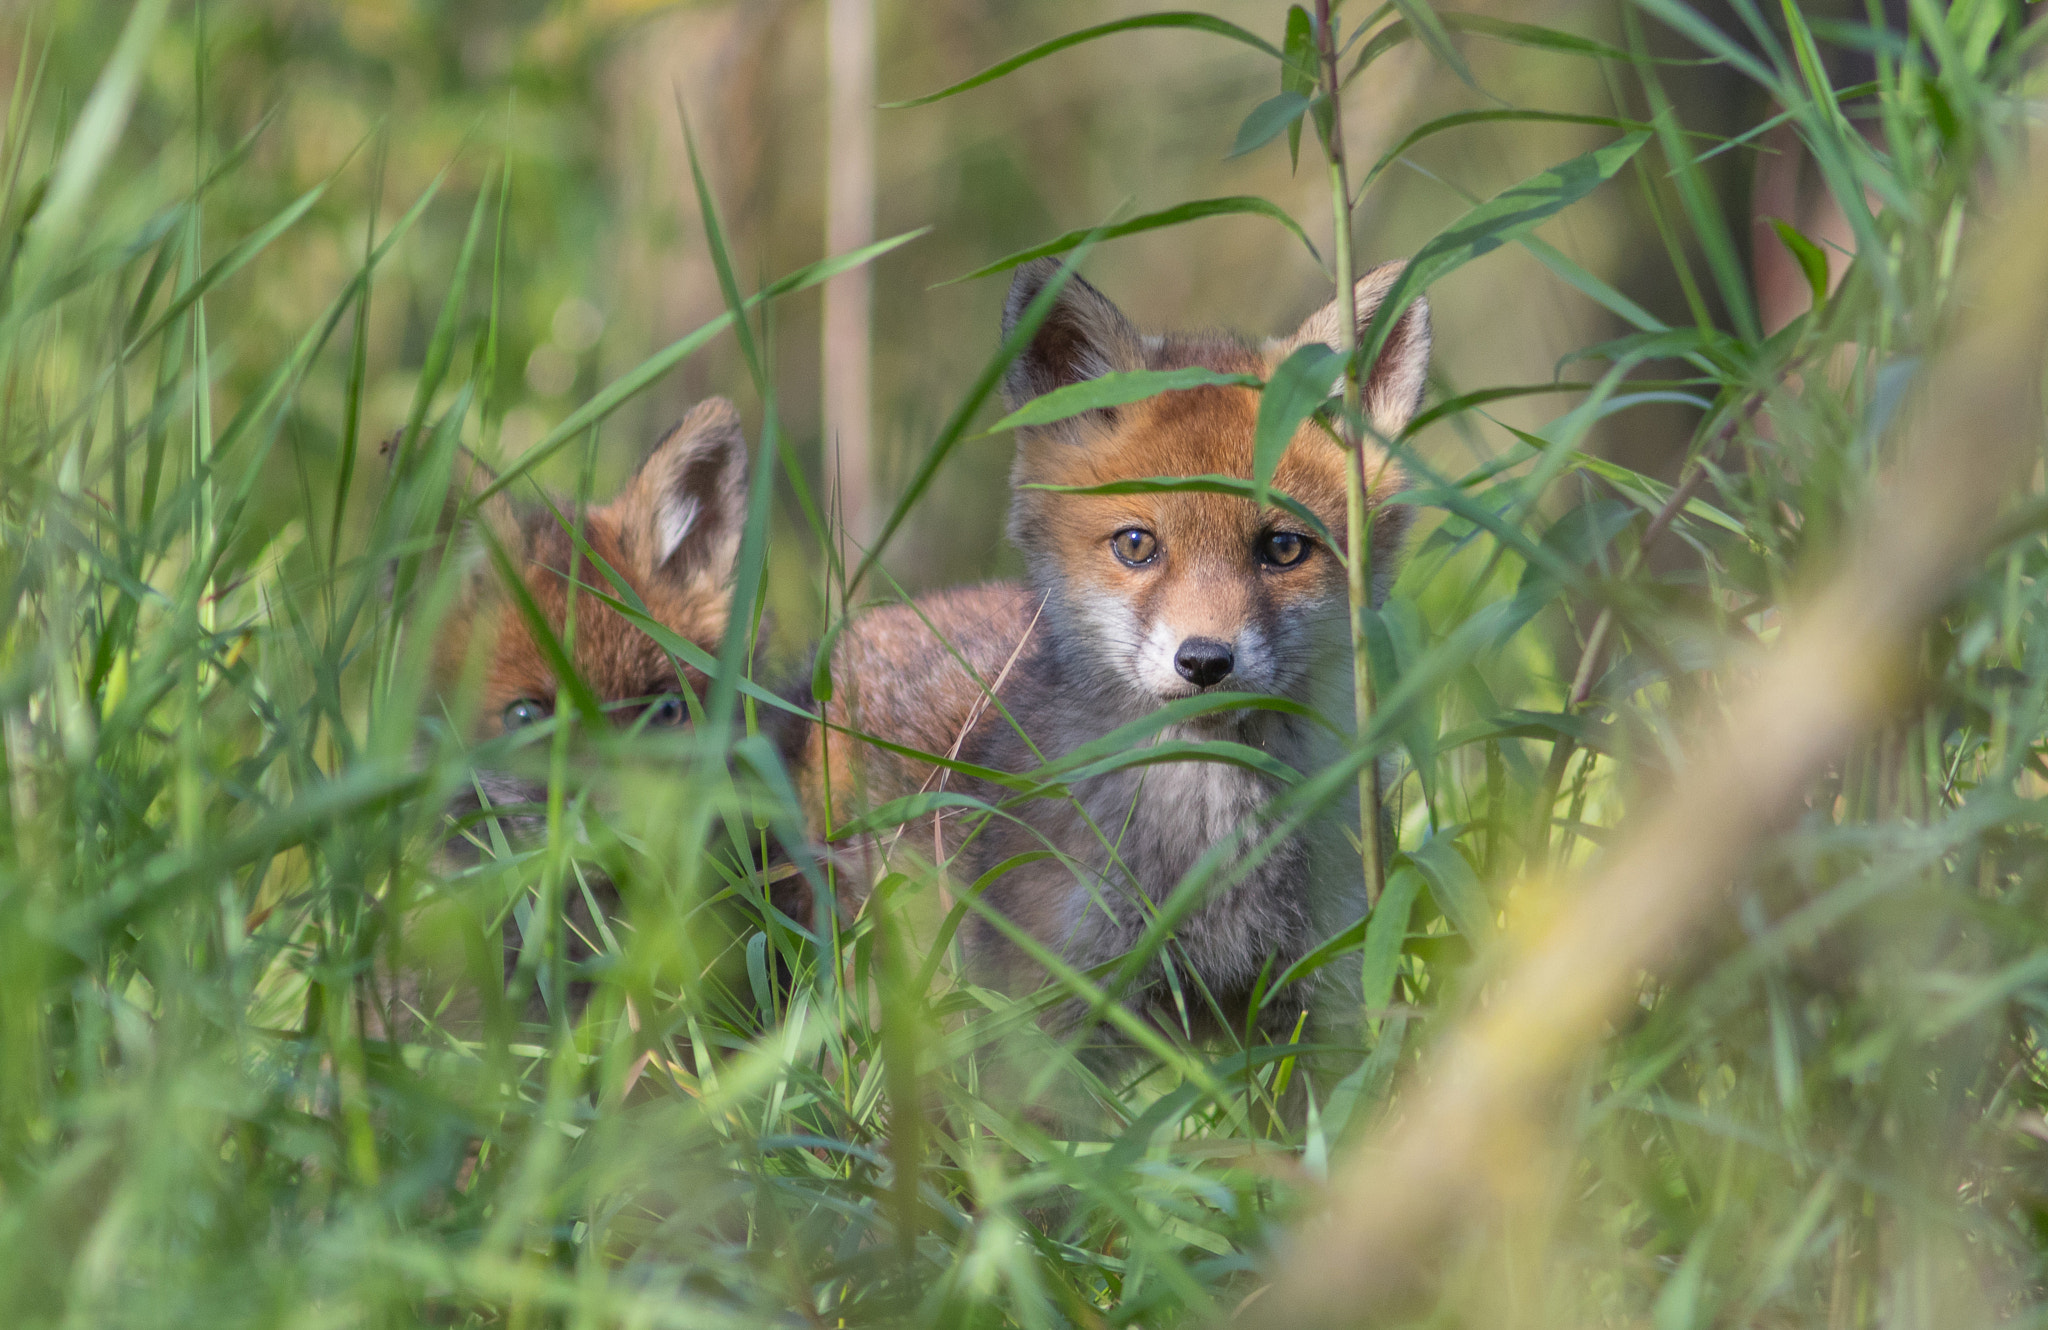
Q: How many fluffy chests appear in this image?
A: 1